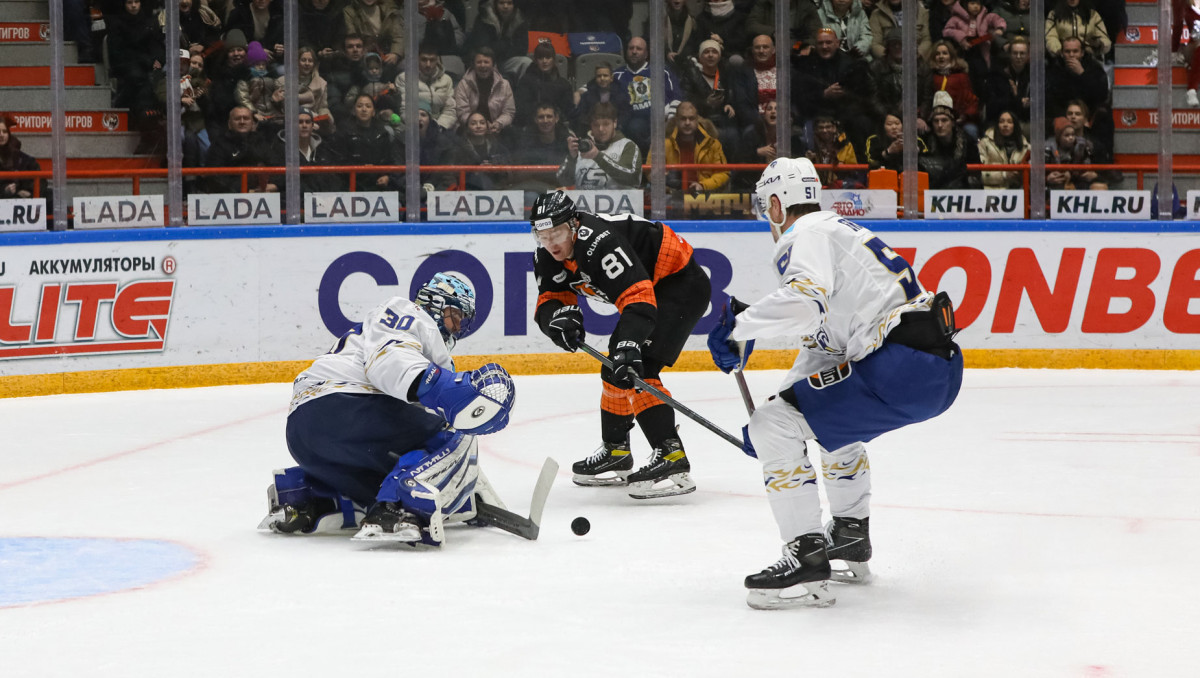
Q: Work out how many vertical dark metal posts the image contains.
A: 9